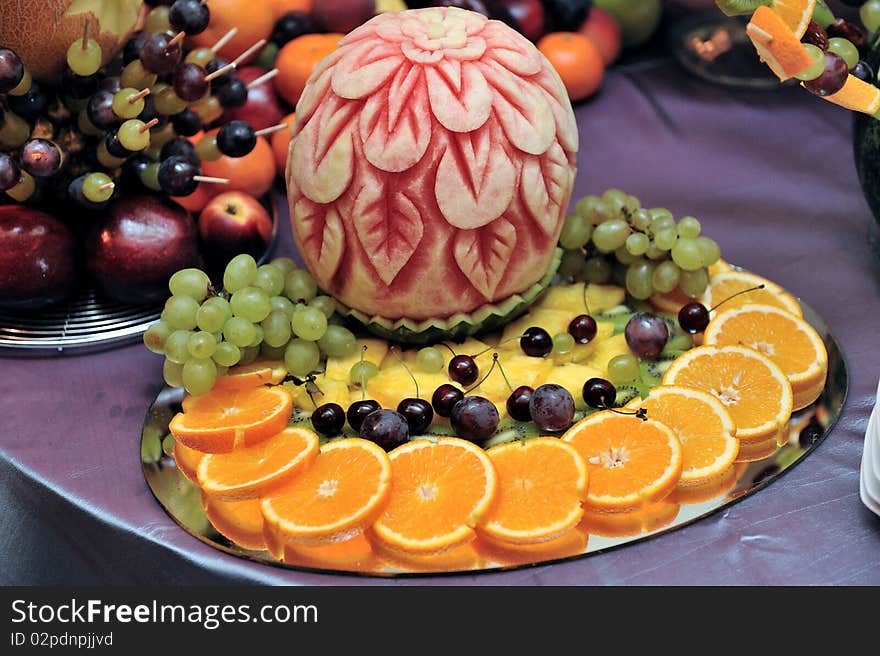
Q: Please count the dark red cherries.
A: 10